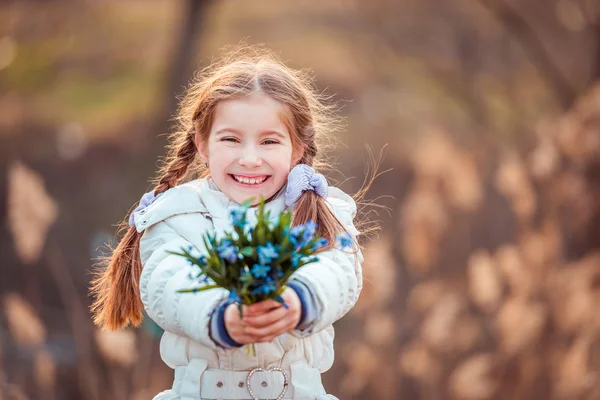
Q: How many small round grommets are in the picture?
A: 3